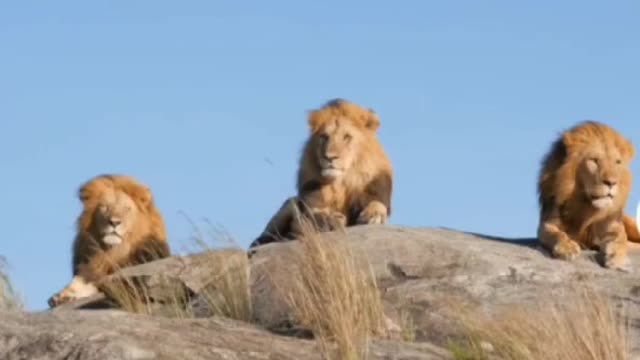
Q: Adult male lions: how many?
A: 3